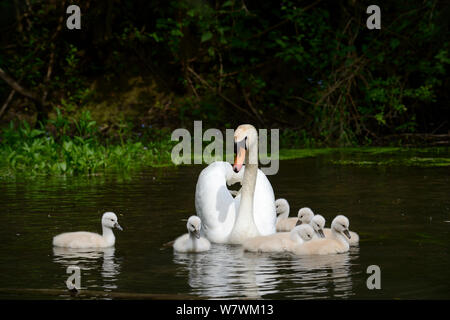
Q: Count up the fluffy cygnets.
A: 7